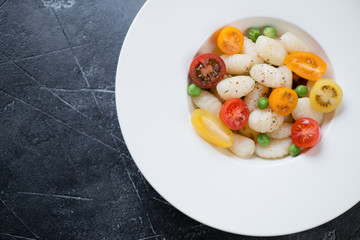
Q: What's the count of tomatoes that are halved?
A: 8